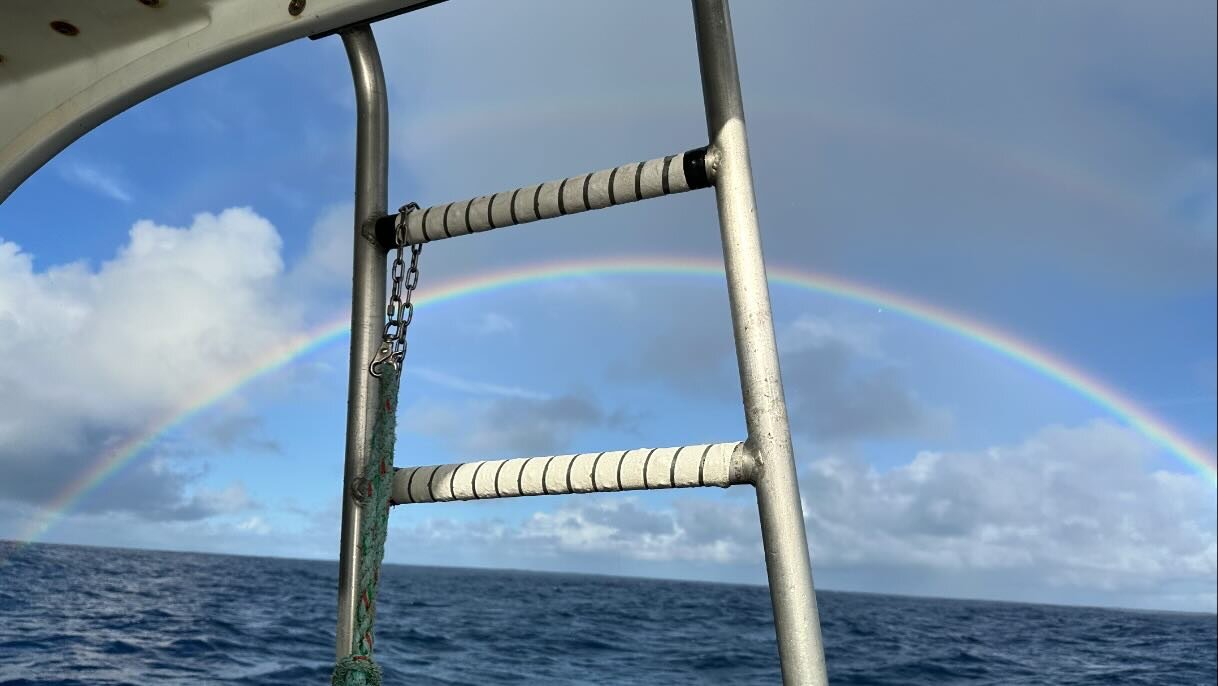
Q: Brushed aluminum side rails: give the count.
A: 2